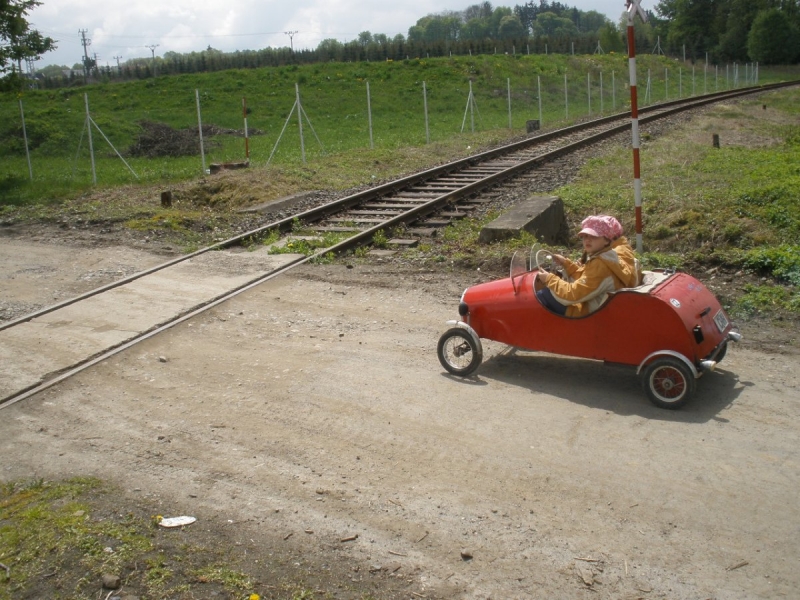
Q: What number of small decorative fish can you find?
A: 0